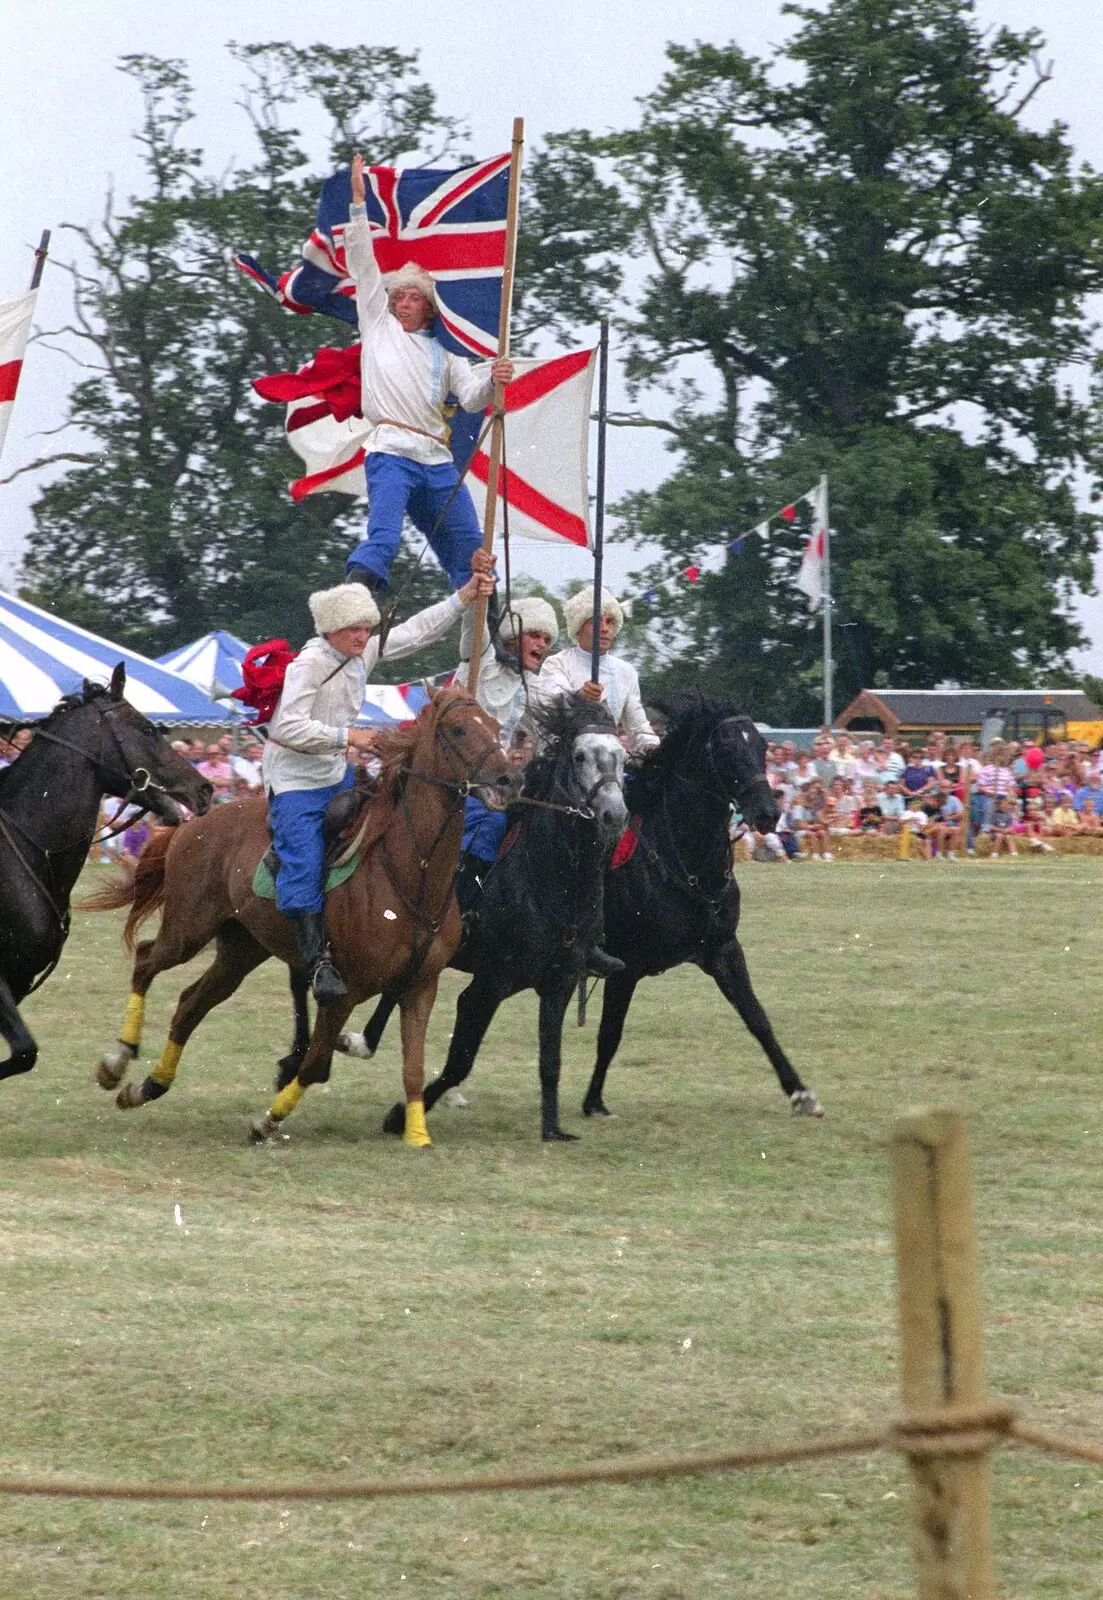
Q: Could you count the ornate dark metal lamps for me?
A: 0